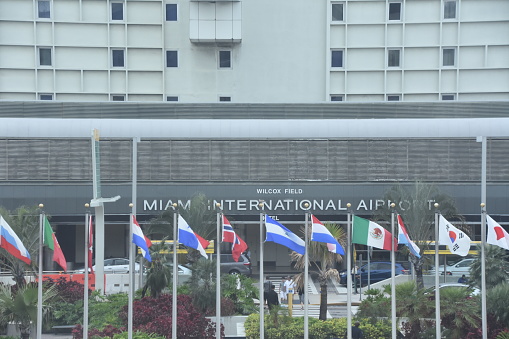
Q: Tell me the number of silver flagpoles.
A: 11